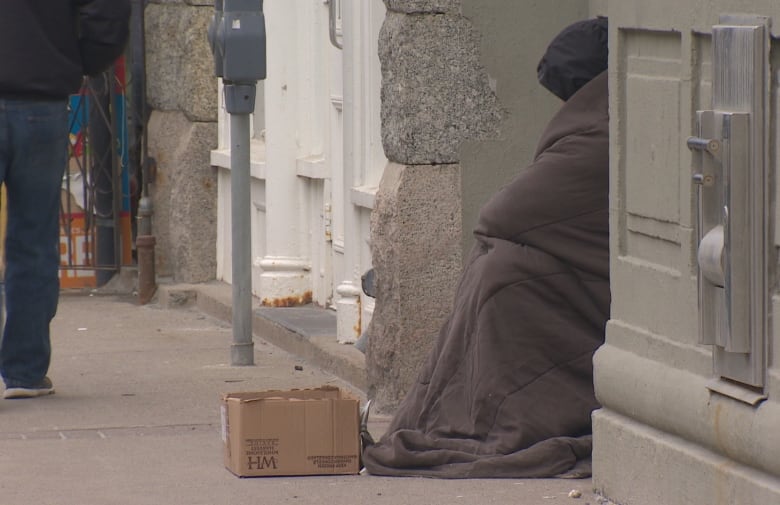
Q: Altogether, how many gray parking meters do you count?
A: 1